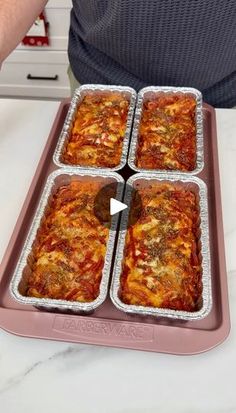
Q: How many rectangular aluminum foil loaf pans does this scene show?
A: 4